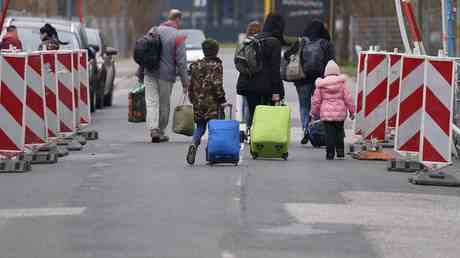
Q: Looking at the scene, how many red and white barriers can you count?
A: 11